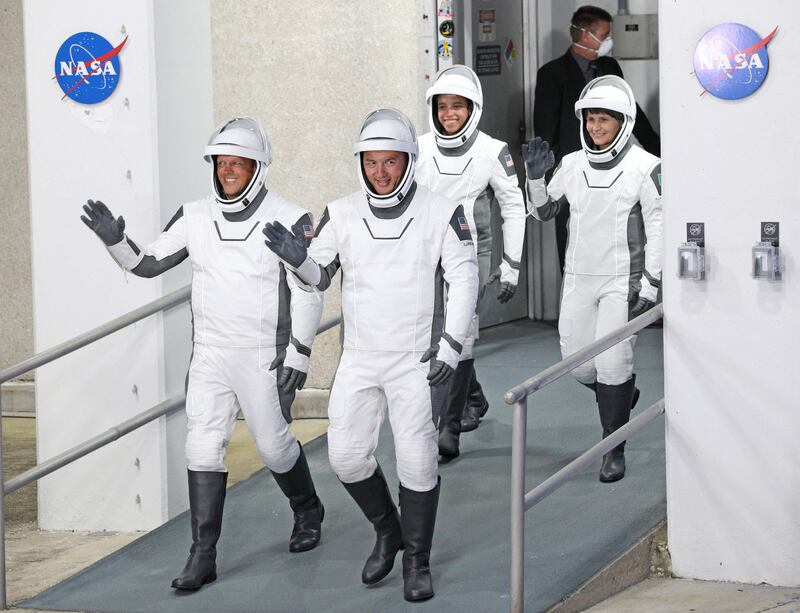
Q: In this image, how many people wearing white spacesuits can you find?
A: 4